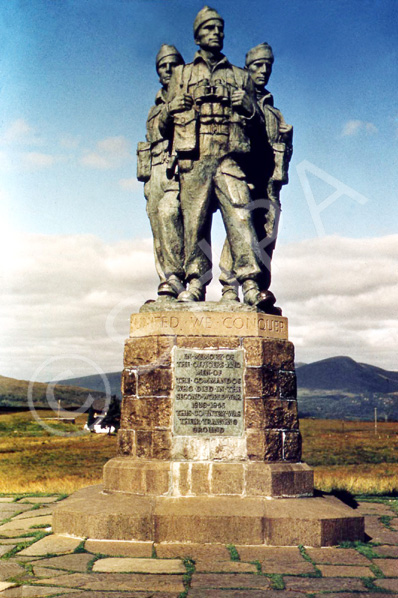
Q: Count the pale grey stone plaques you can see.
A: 1